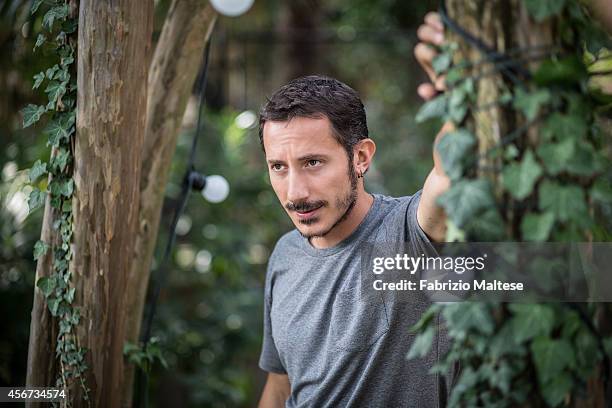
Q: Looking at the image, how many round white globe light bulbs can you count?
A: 2